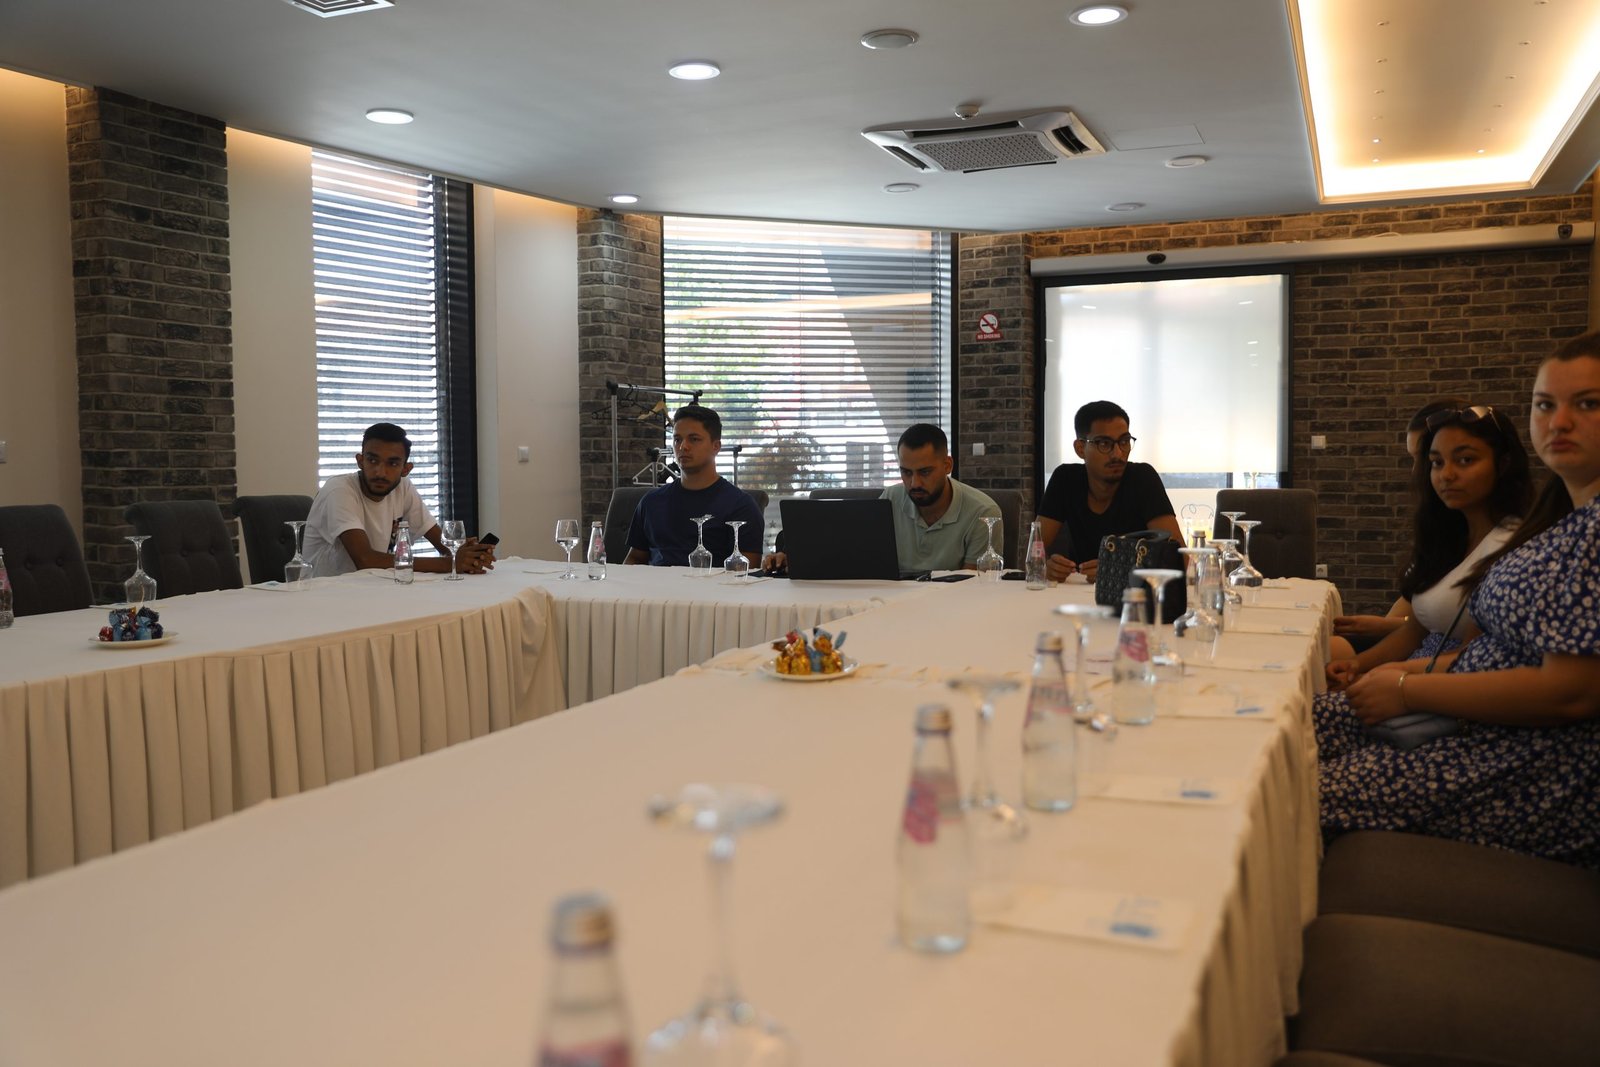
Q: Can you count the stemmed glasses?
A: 15